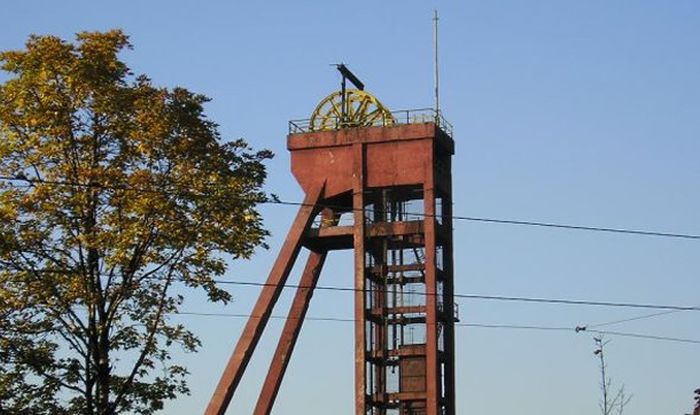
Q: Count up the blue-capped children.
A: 0